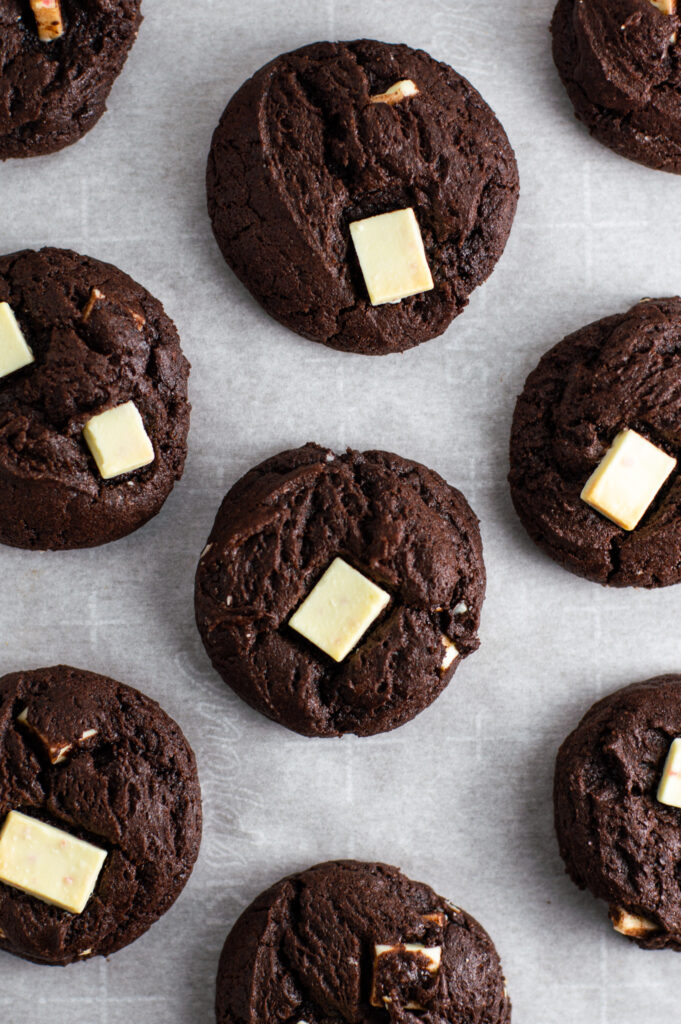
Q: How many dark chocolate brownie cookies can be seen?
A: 9